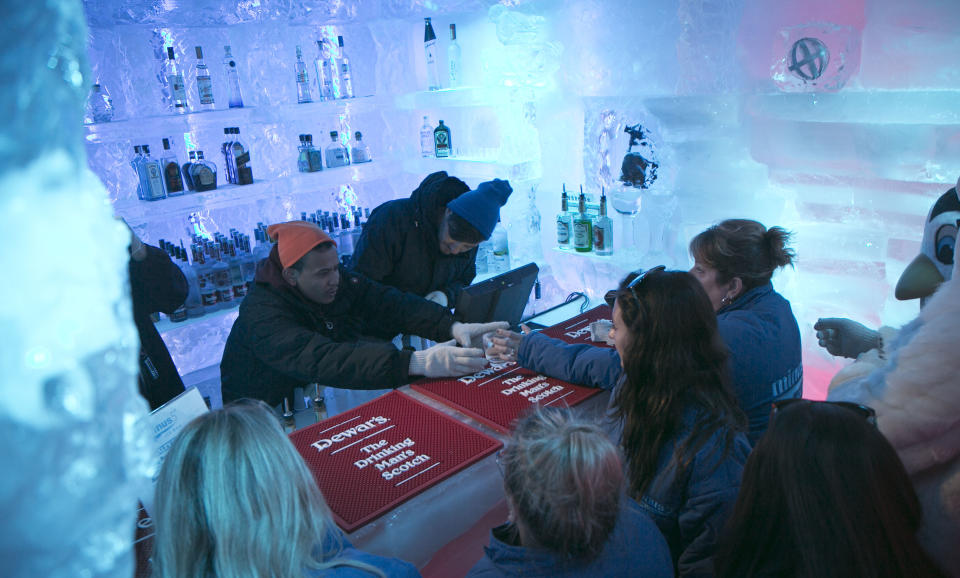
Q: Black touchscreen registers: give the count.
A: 1